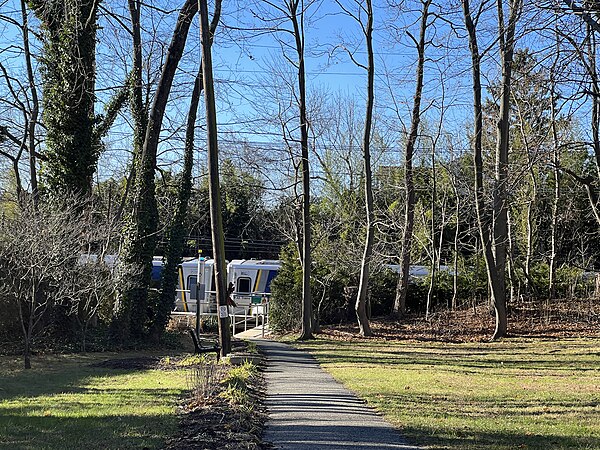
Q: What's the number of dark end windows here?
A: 2